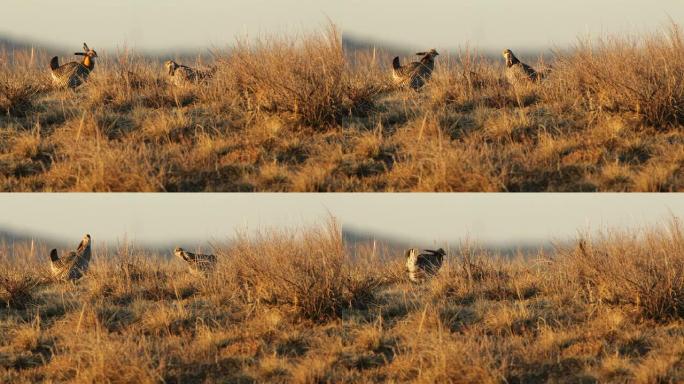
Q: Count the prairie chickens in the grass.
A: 7